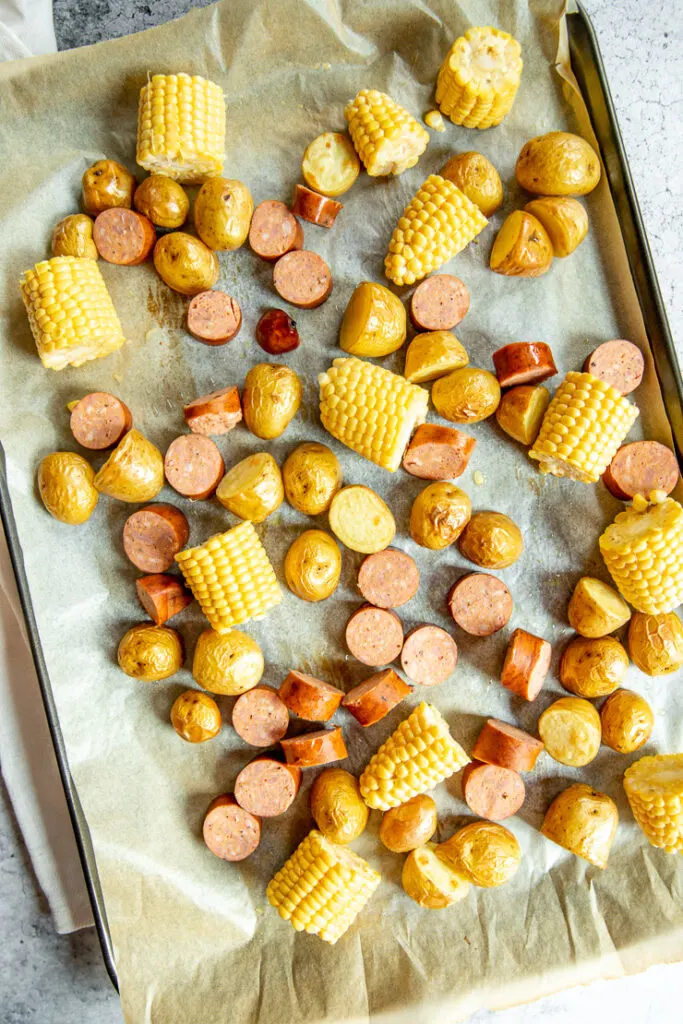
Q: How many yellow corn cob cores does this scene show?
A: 12